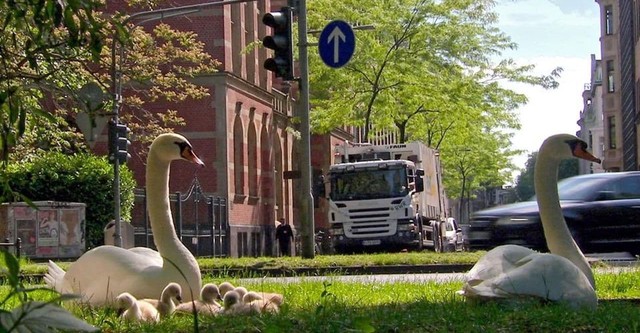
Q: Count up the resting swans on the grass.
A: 2